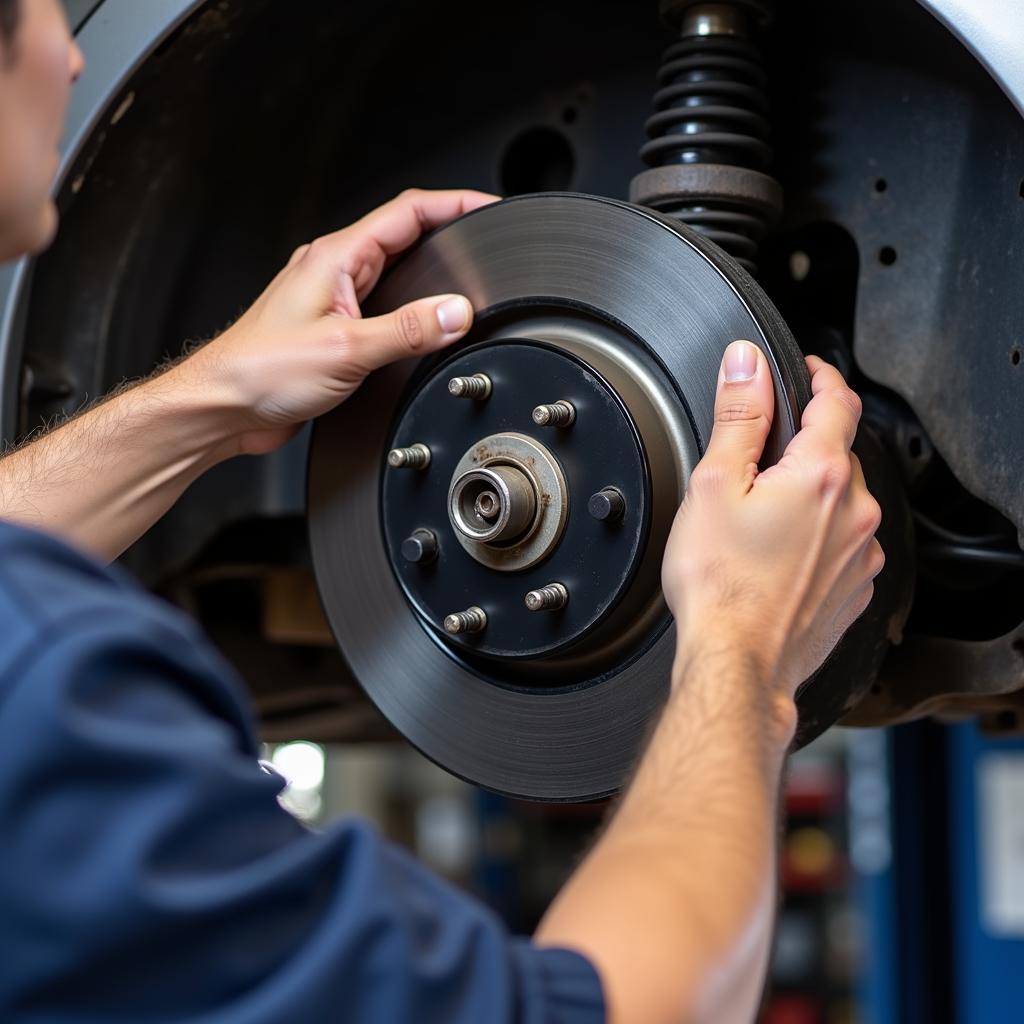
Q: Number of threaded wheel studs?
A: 5